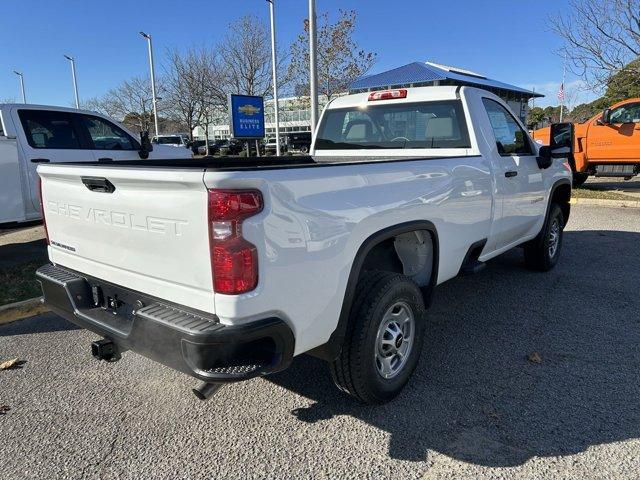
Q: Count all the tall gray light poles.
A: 5